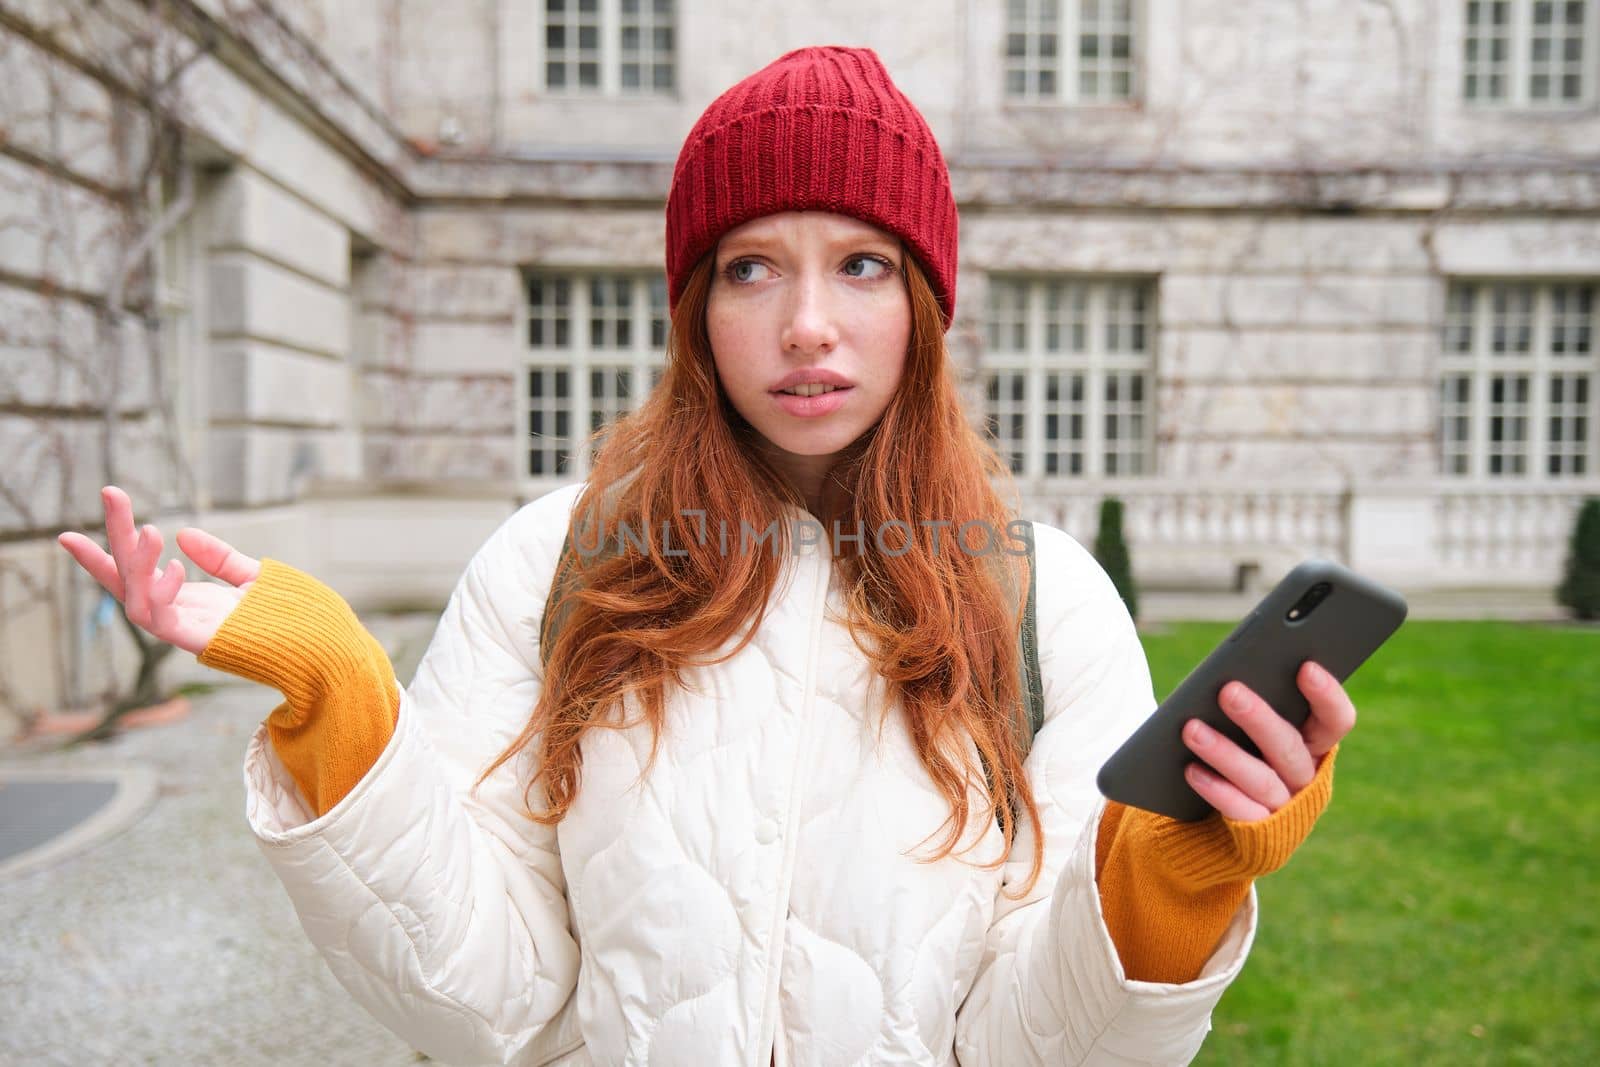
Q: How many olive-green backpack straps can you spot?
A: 2